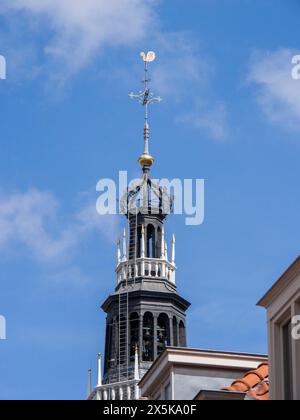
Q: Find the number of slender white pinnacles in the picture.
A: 9